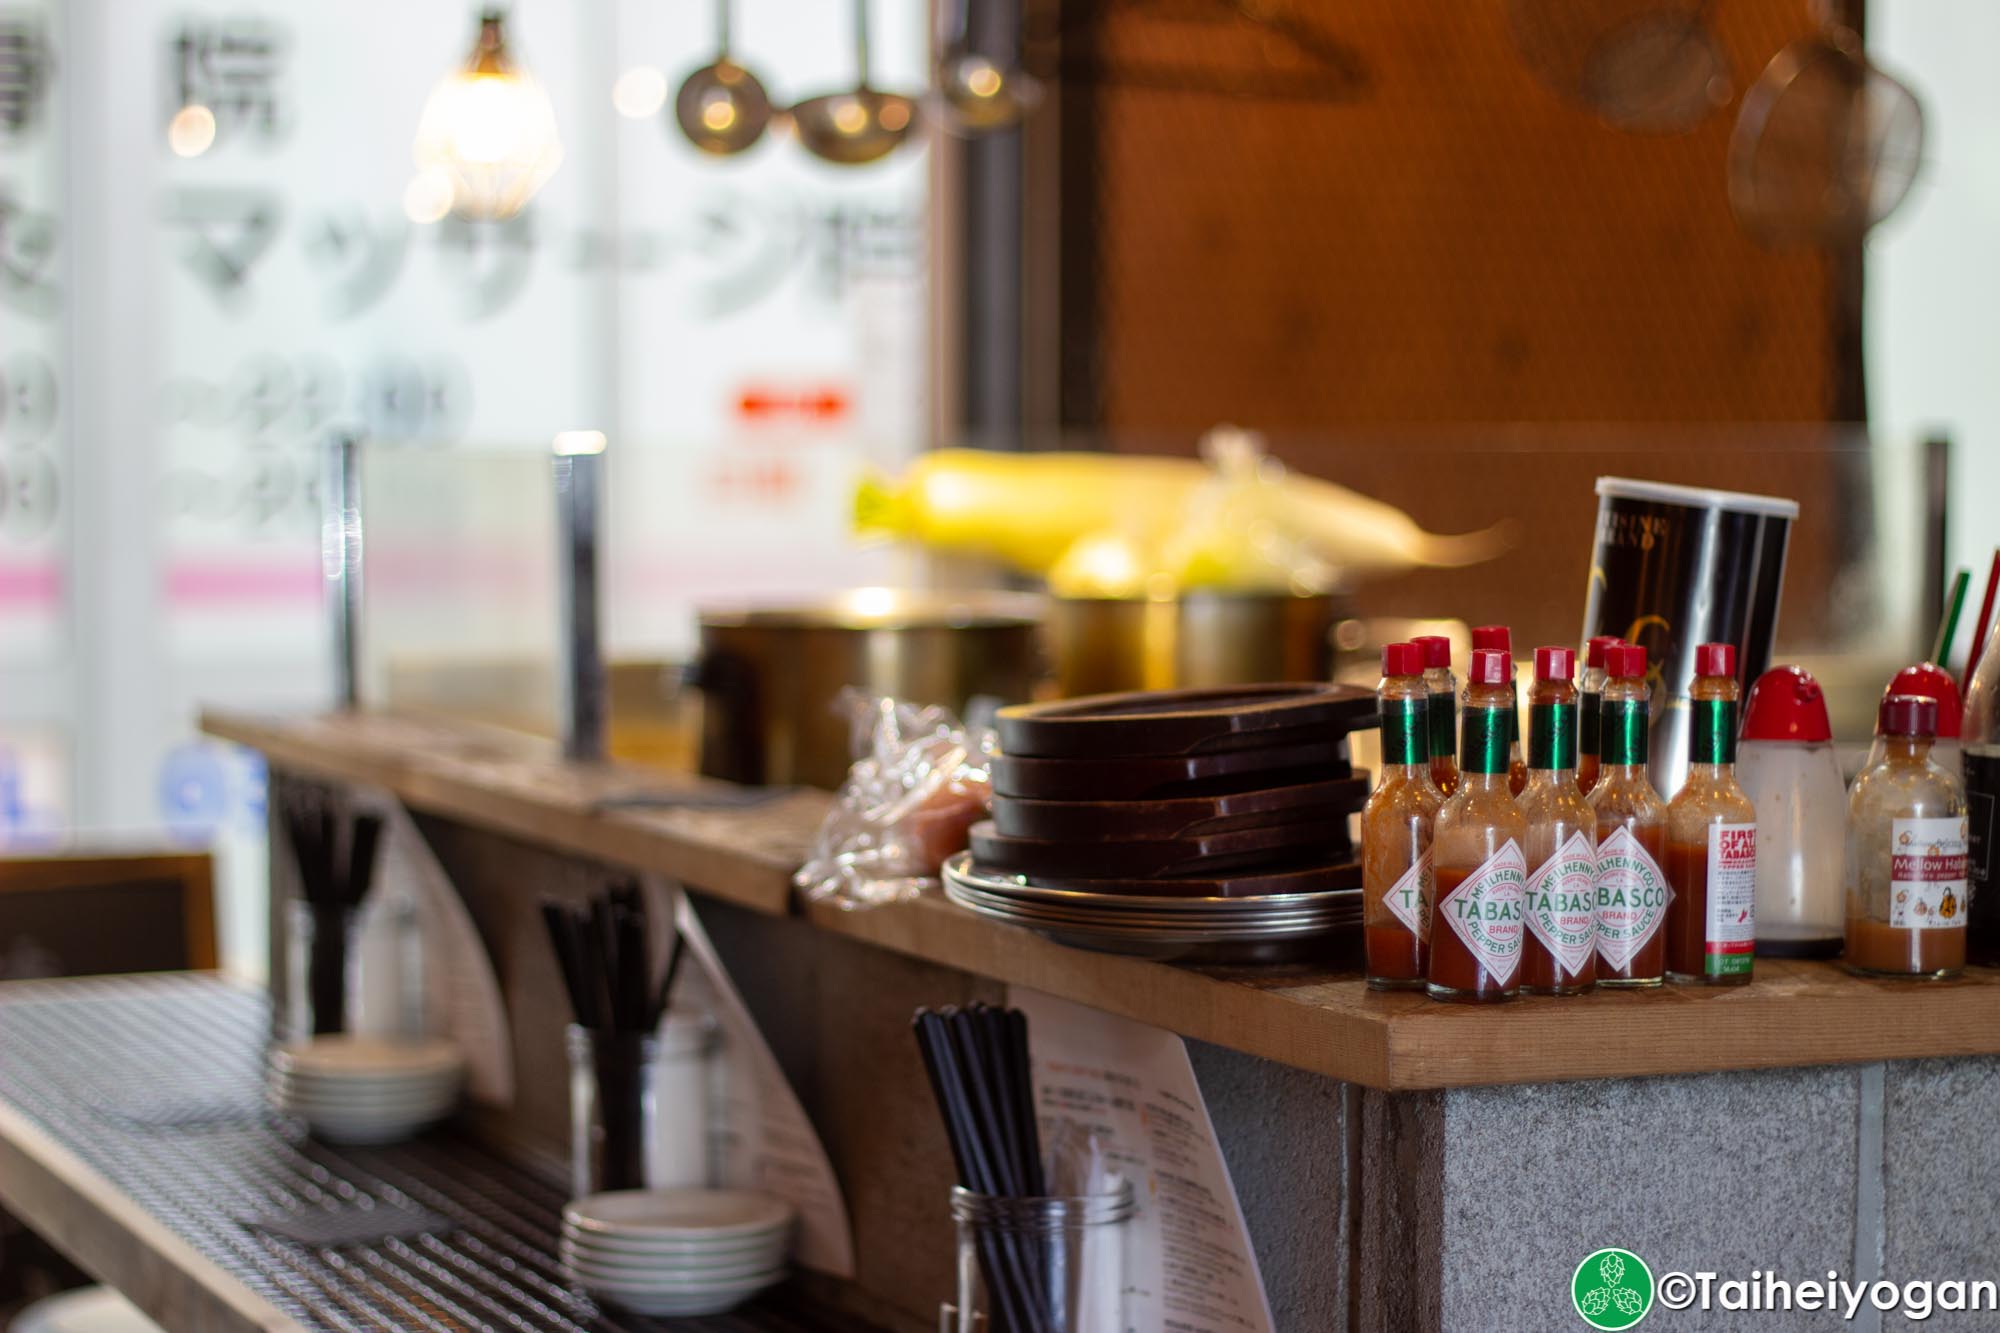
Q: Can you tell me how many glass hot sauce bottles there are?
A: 9